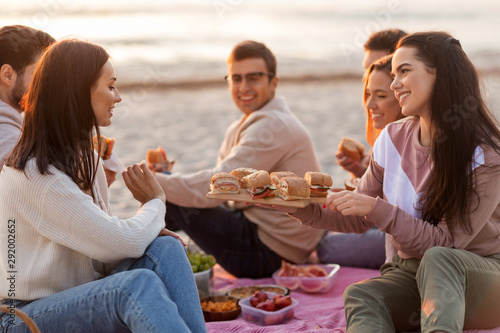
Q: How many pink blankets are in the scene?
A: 1